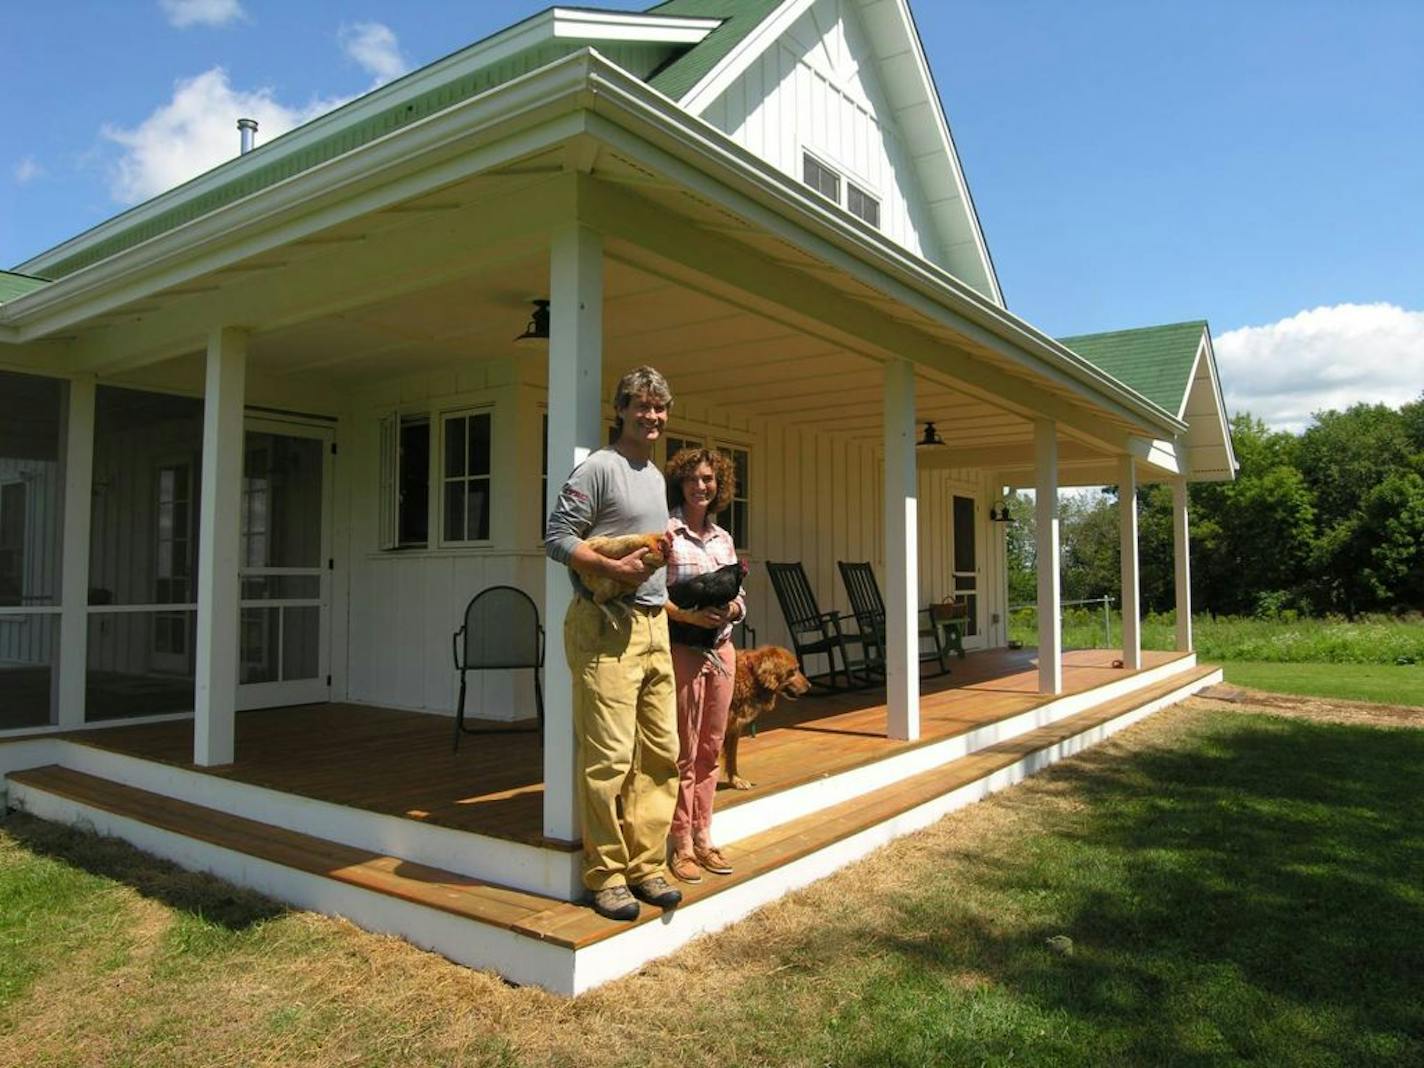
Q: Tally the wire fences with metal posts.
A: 1